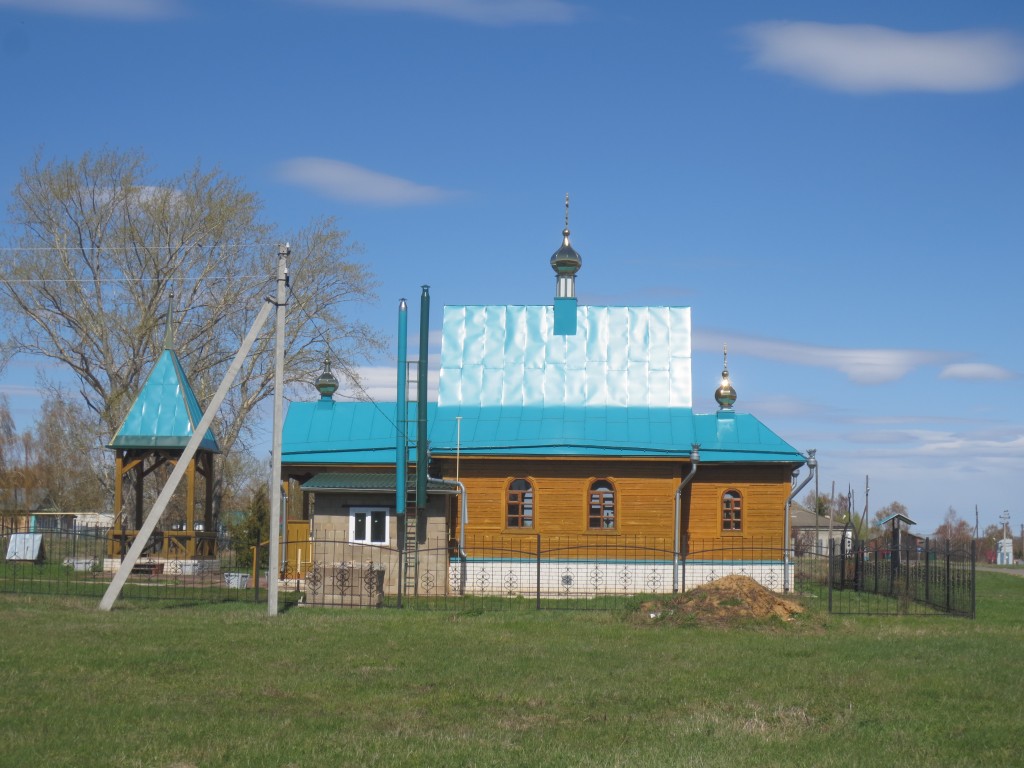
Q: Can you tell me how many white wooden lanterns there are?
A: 0